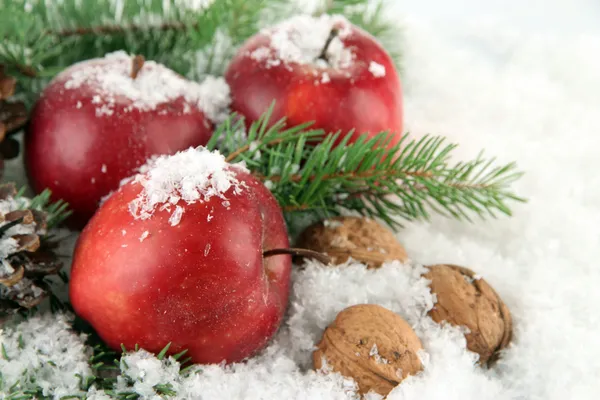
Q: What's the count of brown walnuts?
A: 3